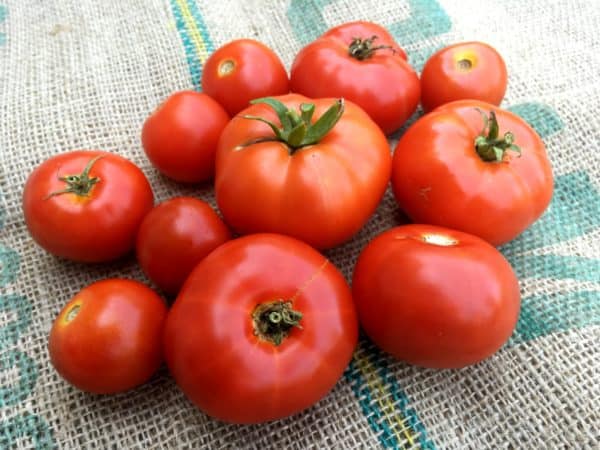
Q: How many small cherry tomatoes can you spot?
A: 5